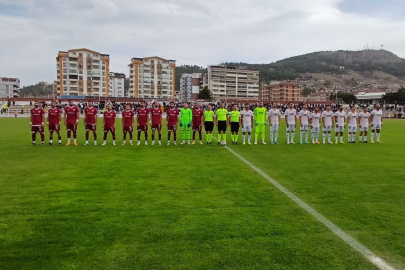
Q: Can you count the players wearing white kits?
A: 10